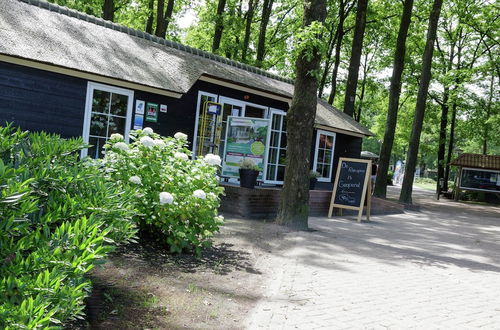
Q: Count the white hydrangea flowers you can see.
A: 11